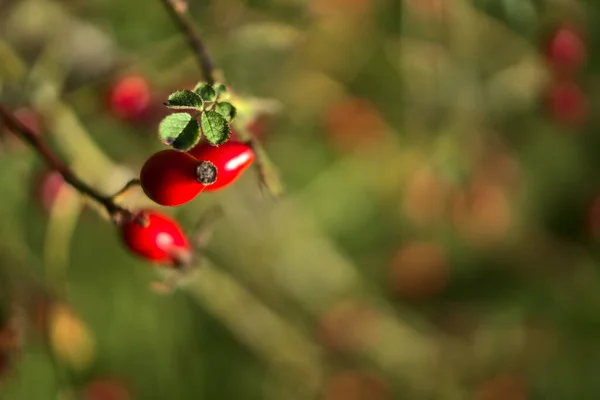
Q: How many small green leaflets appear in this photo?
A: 6